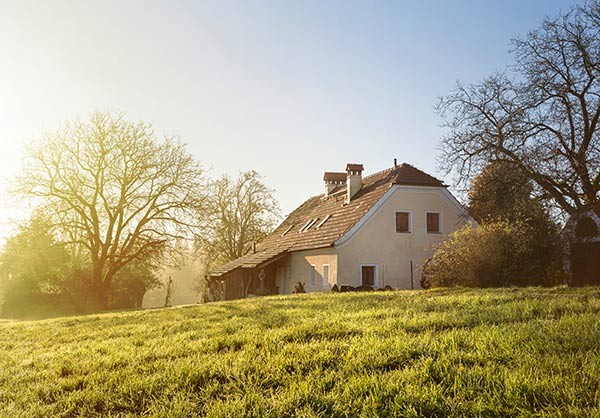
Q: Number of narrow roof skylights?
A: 4